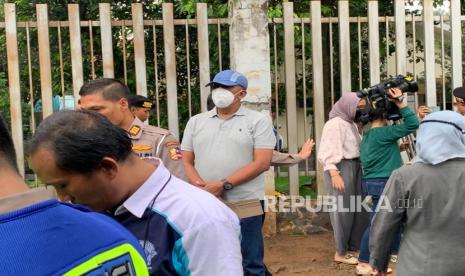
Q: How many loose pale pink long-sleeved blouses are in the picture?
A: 1